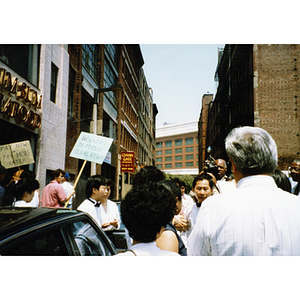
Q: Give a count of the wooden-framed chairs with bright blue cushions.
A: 0